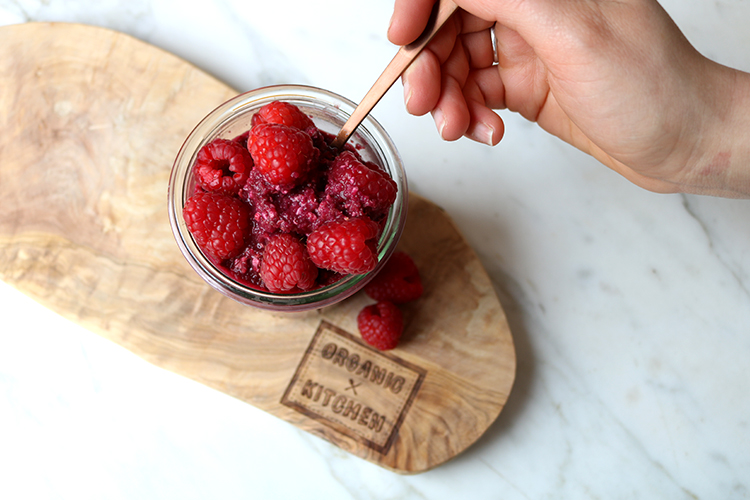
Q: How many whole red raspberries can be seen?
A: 9